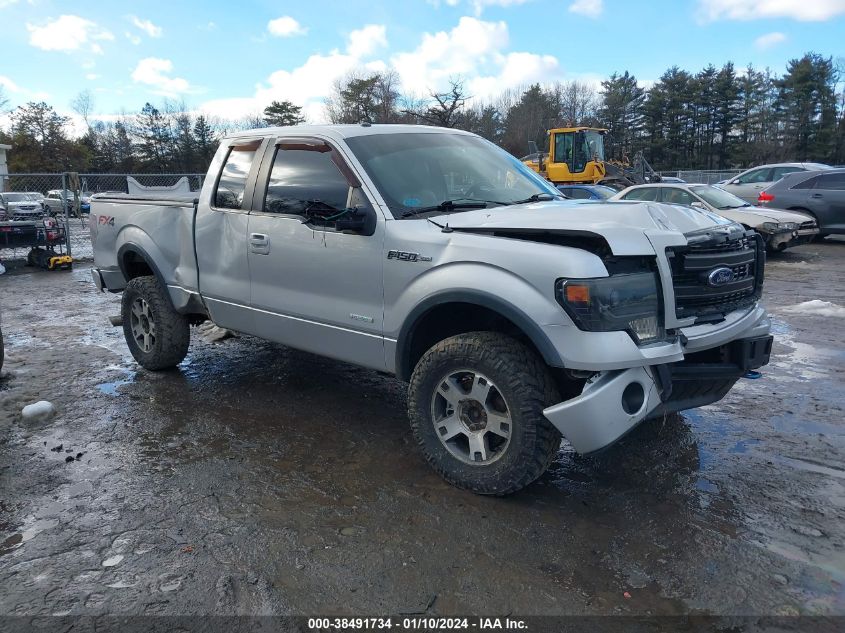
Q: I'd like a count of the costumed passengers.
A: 0